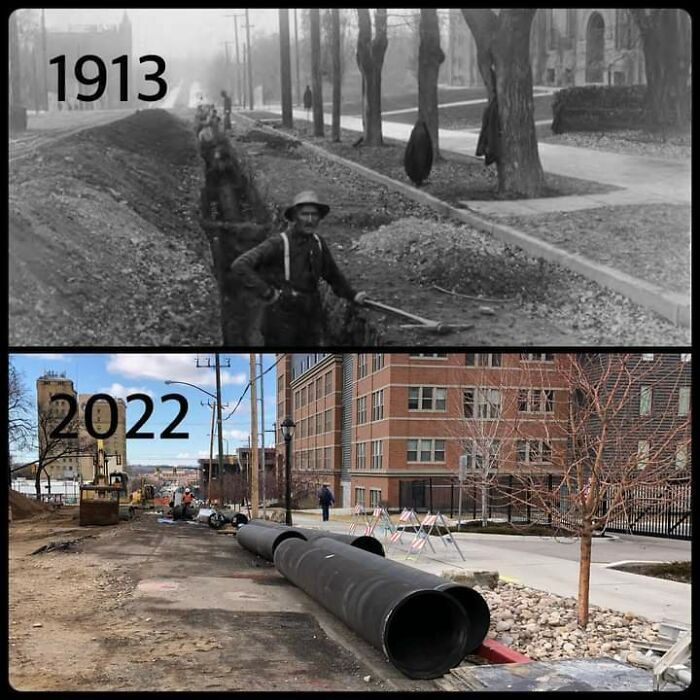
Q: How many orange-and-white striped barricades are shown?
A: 4